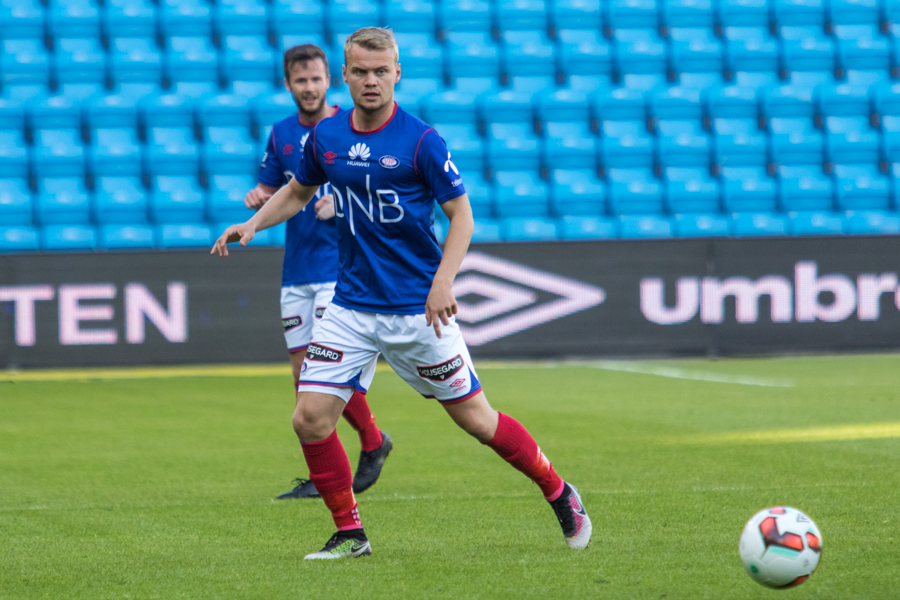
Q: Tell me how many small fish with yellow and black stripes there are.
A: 0